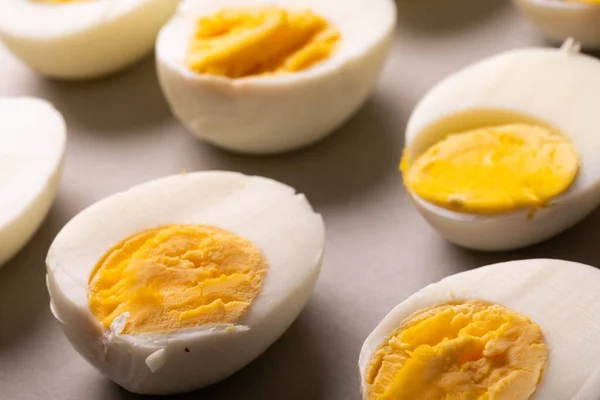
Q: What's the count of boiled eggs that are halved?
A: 7